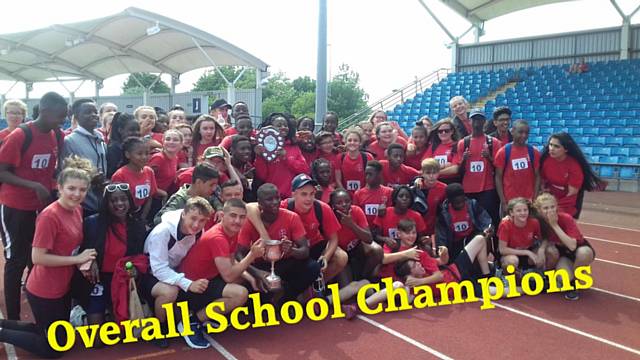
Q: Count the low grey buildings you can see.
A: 1